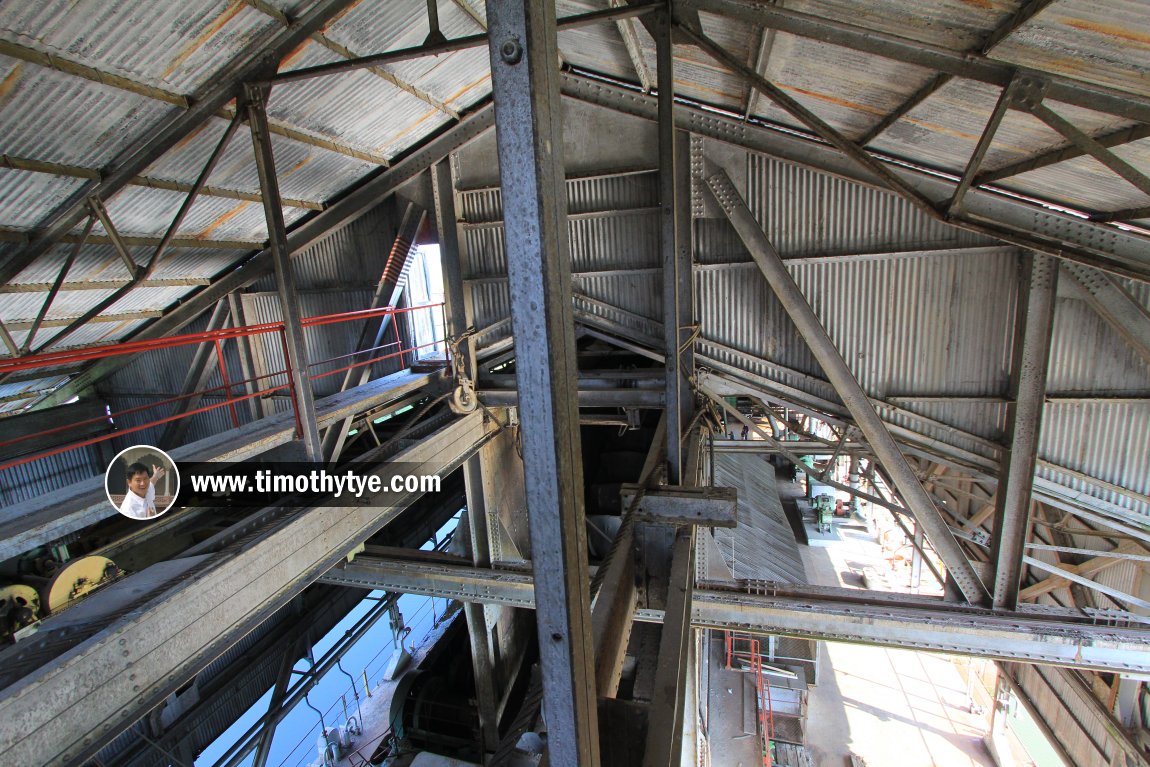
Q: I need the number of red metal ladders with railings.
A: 1